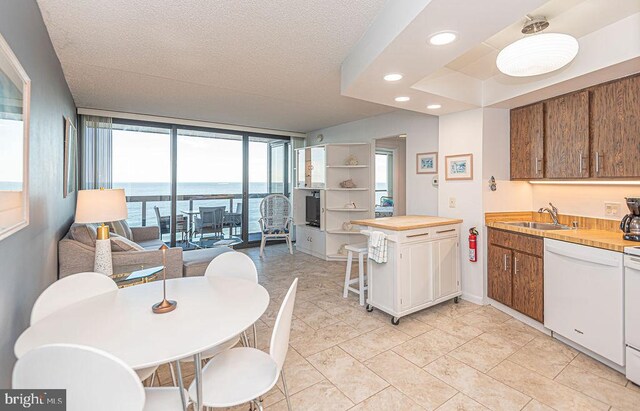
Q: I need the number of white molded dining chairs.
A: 4